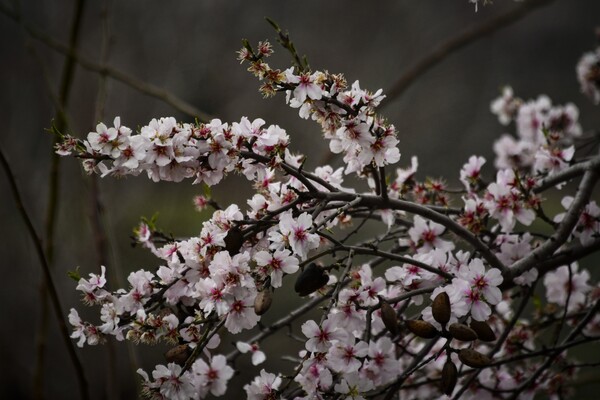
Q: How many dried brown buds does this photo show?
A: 11